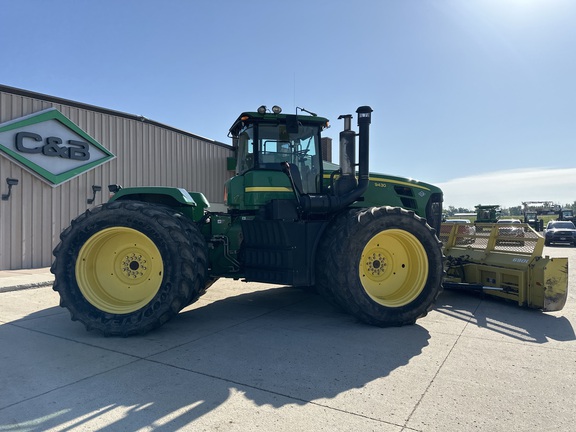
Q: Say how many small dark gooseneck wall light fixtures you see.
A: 2